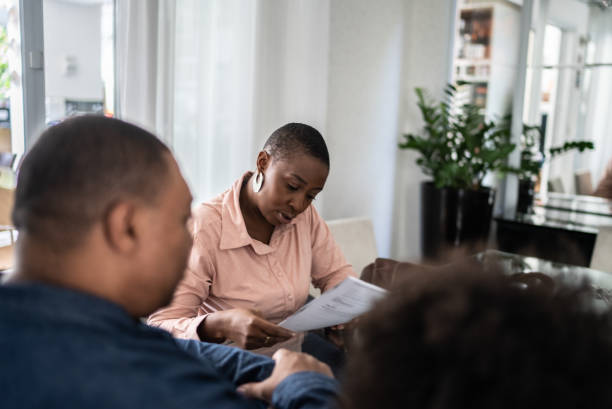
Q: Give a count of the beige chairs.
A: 2